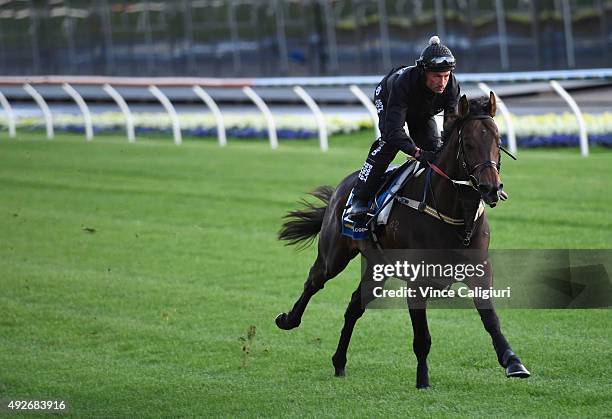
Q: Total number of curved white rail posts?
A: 11